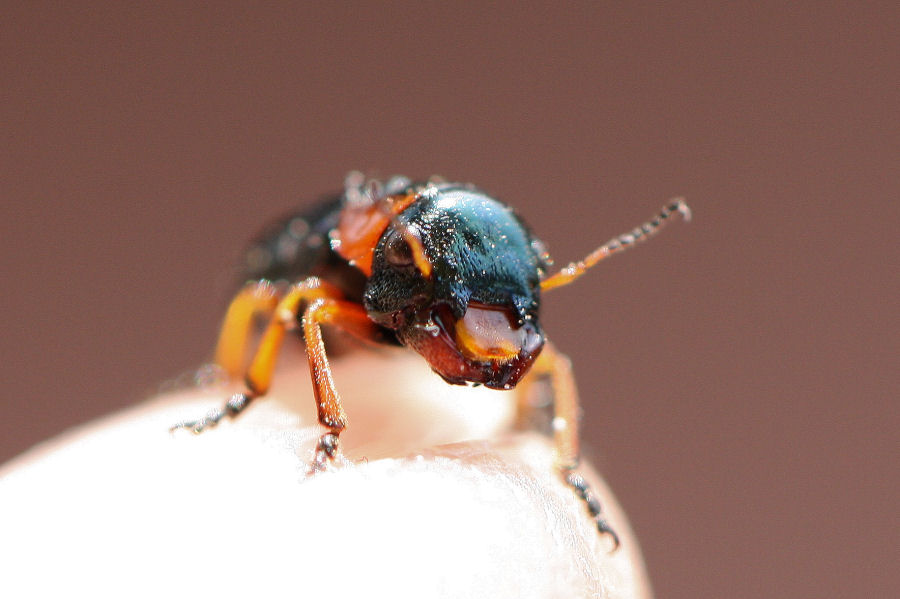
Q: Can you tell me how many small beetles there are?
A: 1